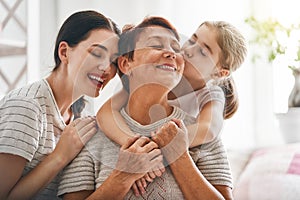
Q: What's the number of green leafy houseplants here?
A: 1